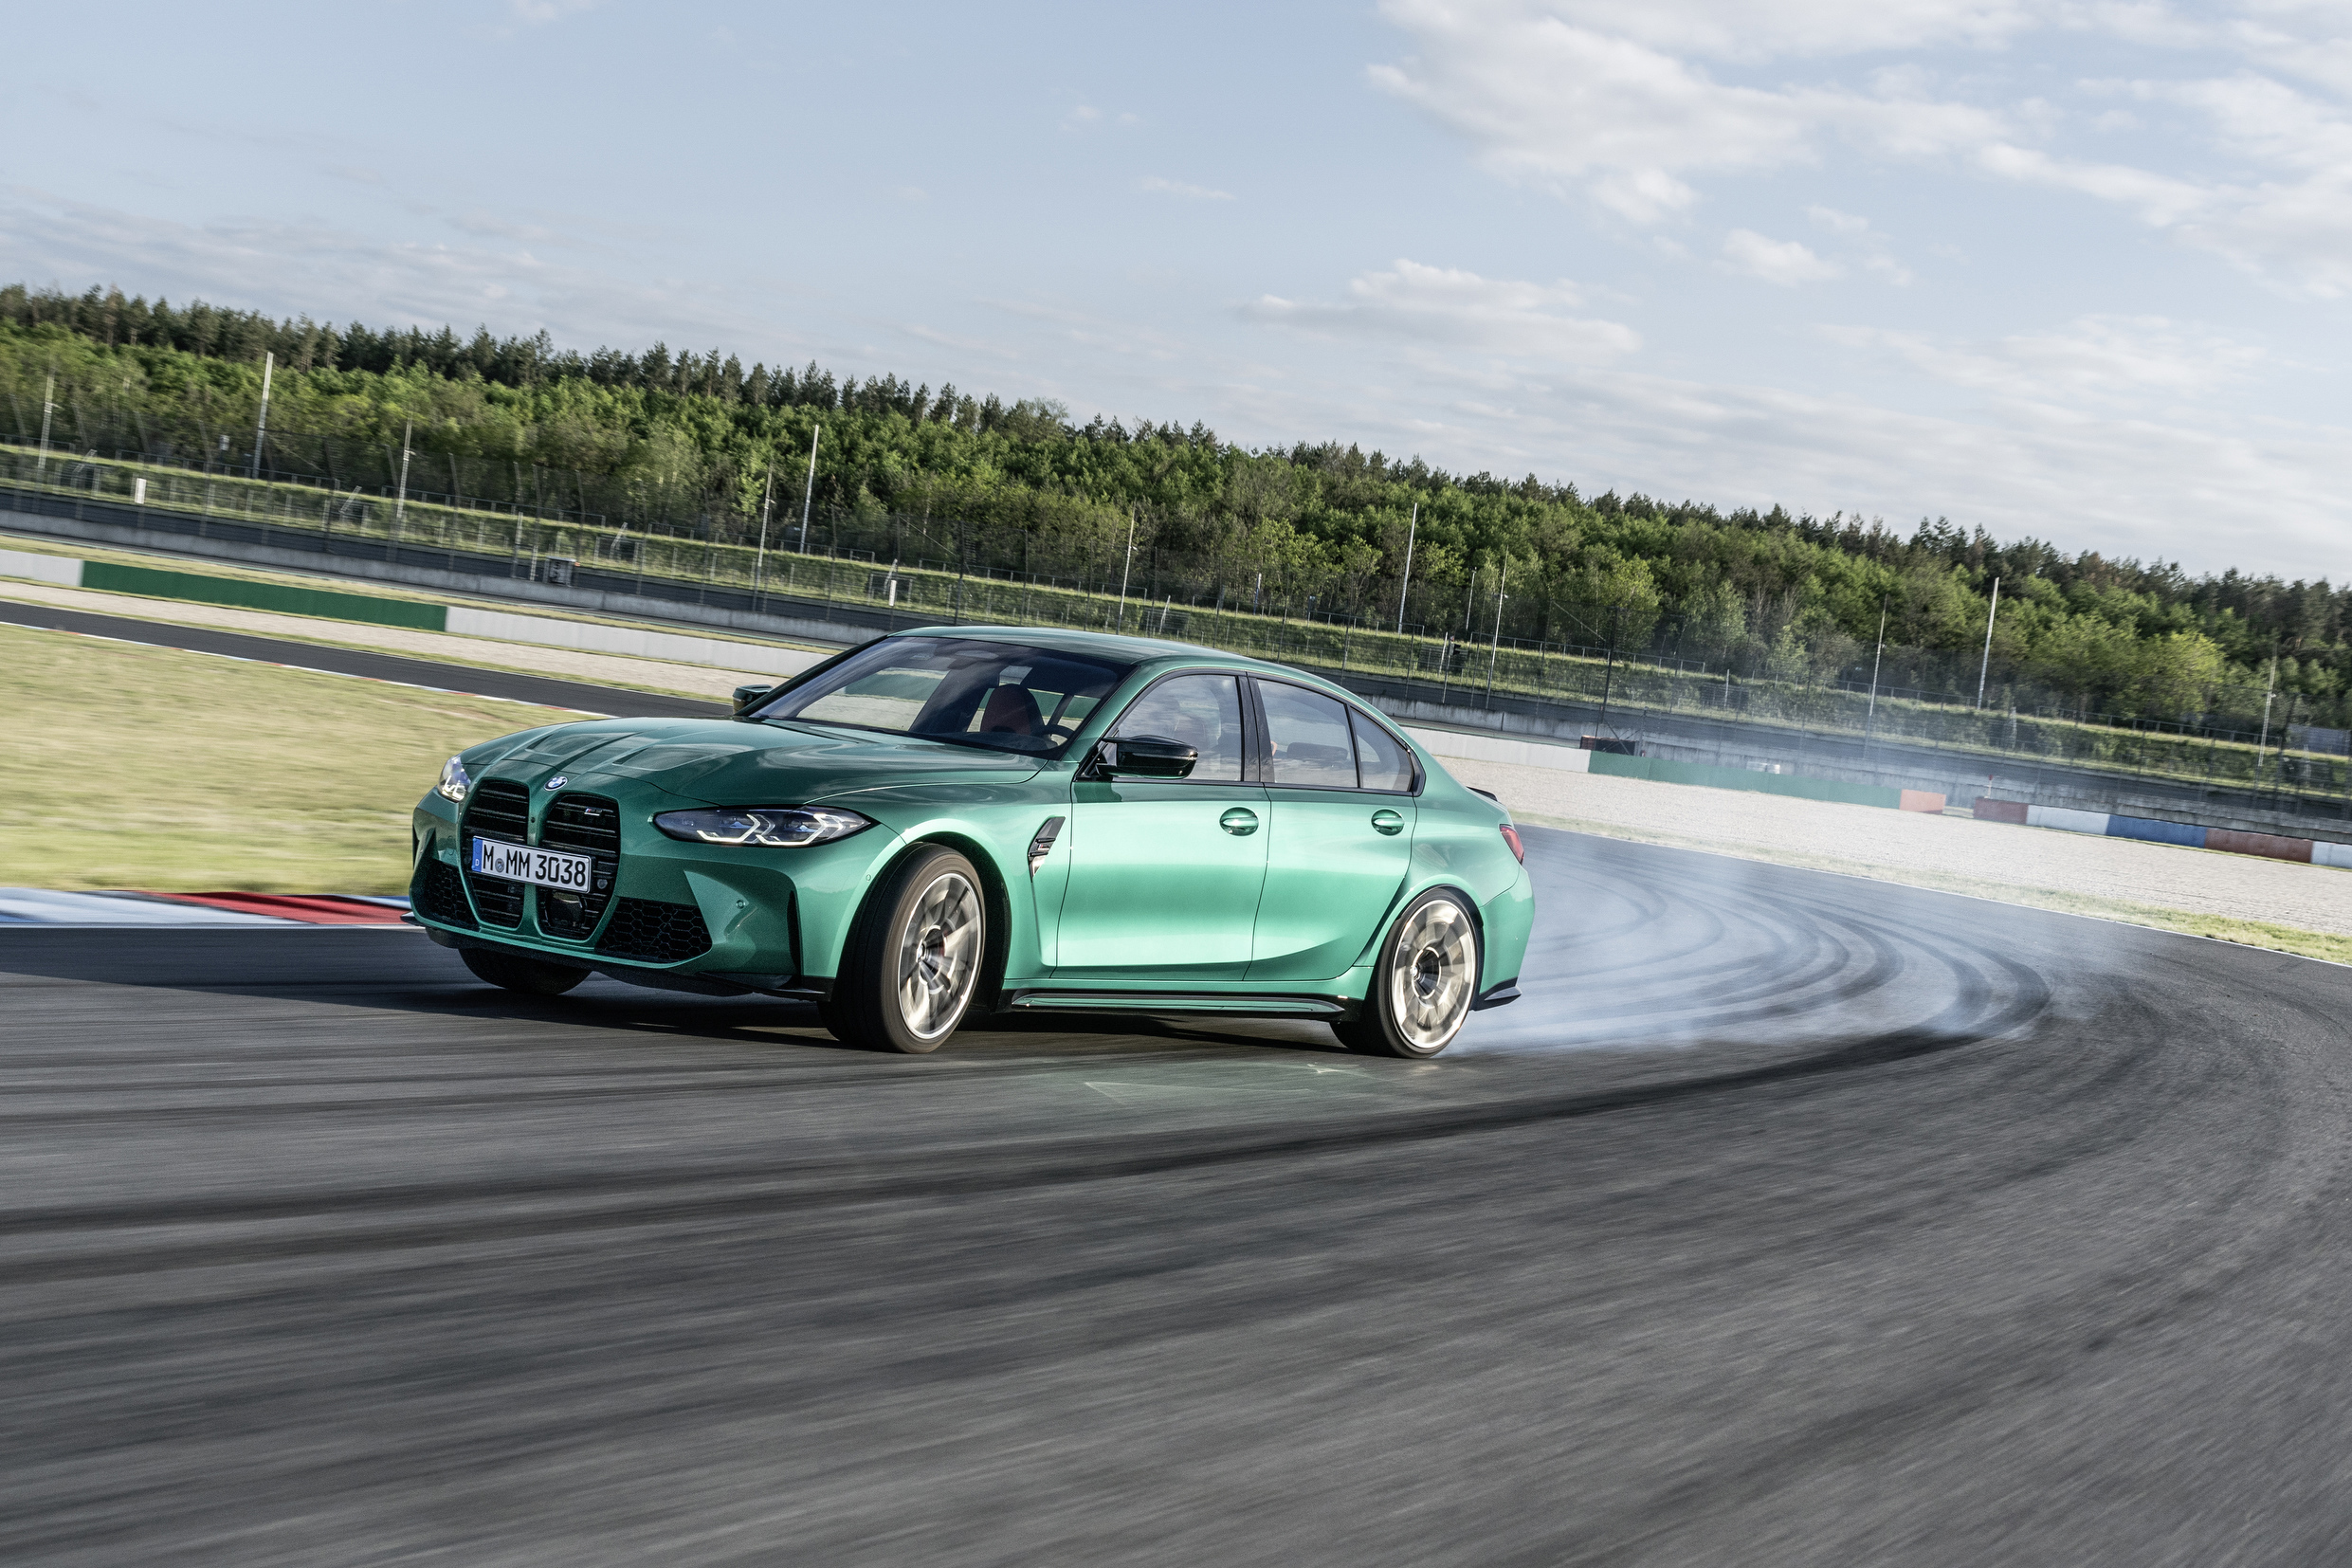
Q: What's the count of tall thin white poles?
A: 11